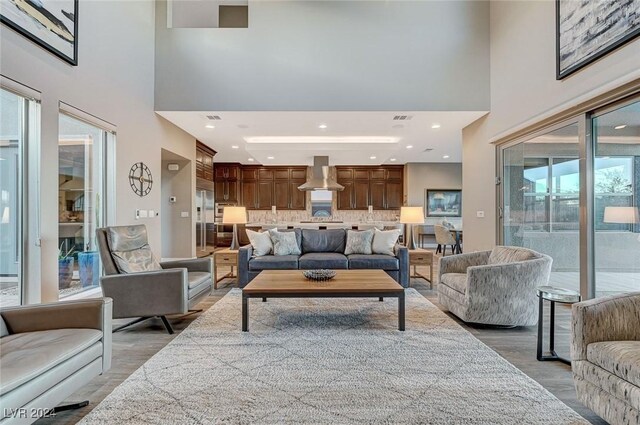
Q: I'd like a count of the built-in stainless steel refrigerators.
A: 1